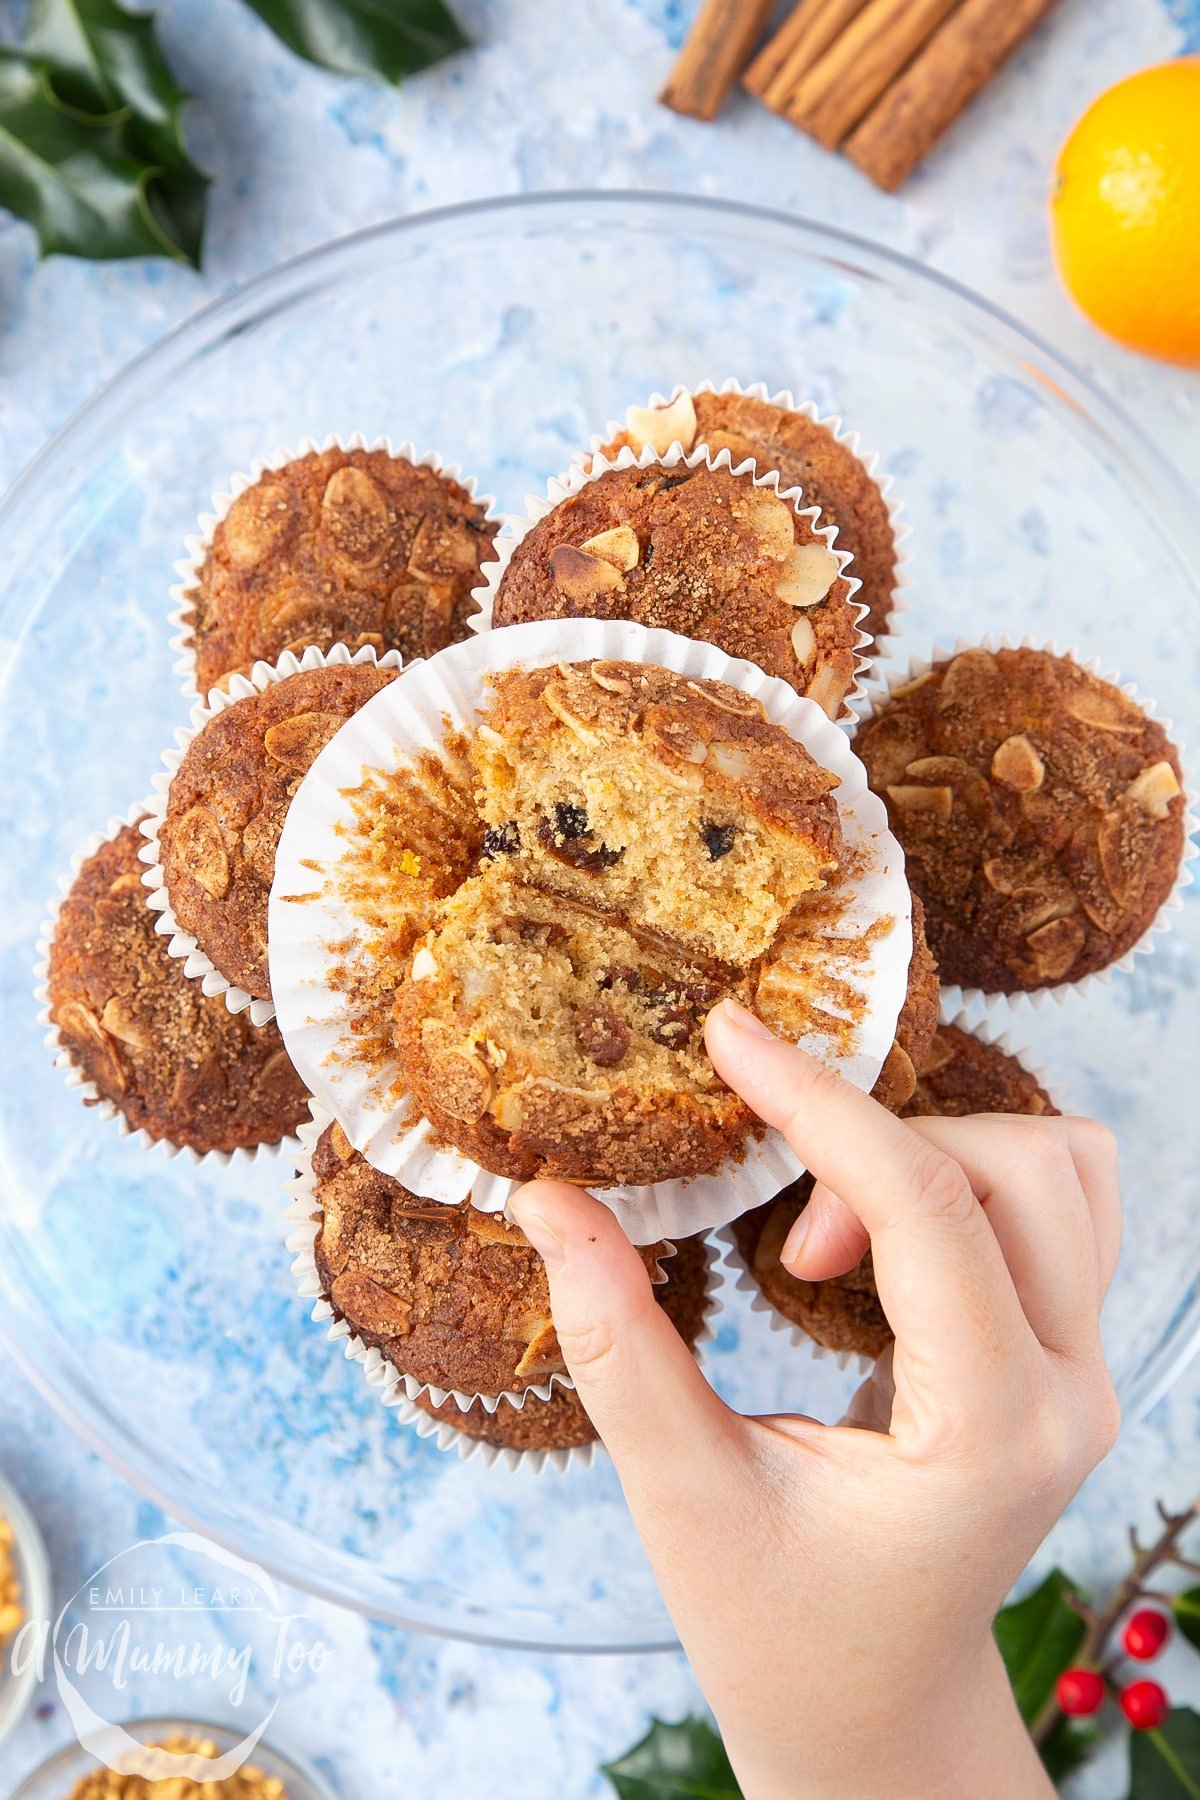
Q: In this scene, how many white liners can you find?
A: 10